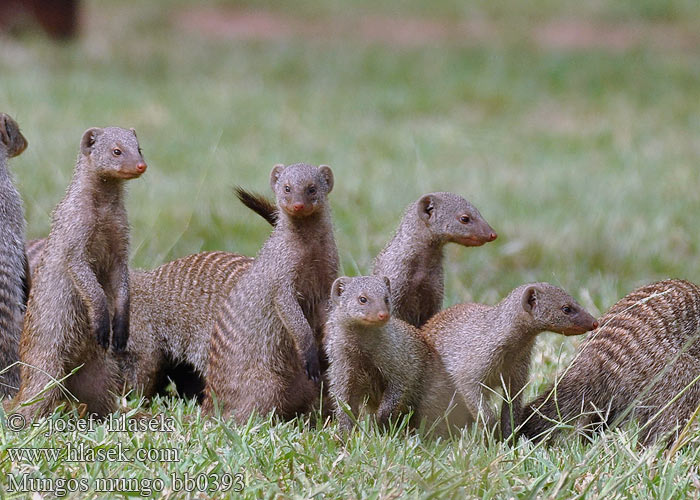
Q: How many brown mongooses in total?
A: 8